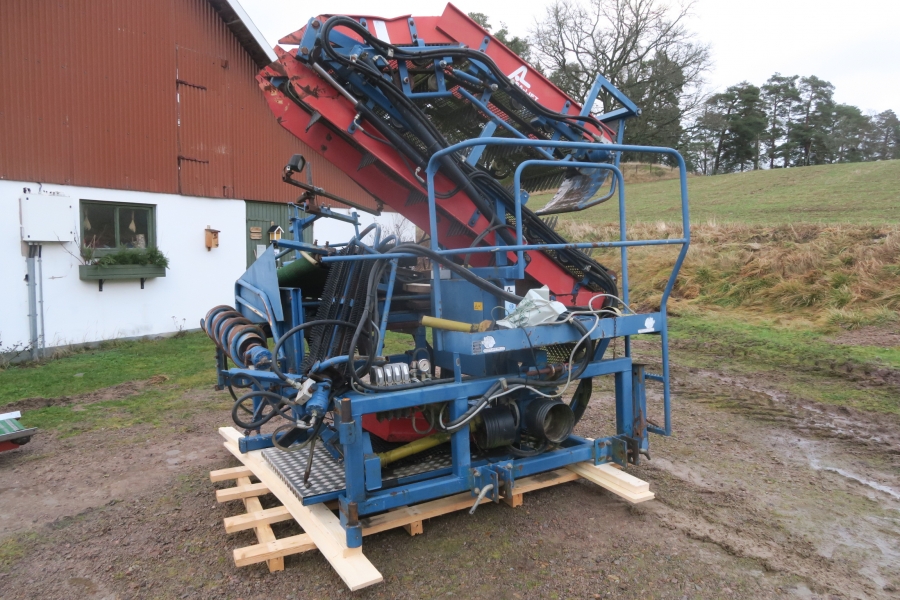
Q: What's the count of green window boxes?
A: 1